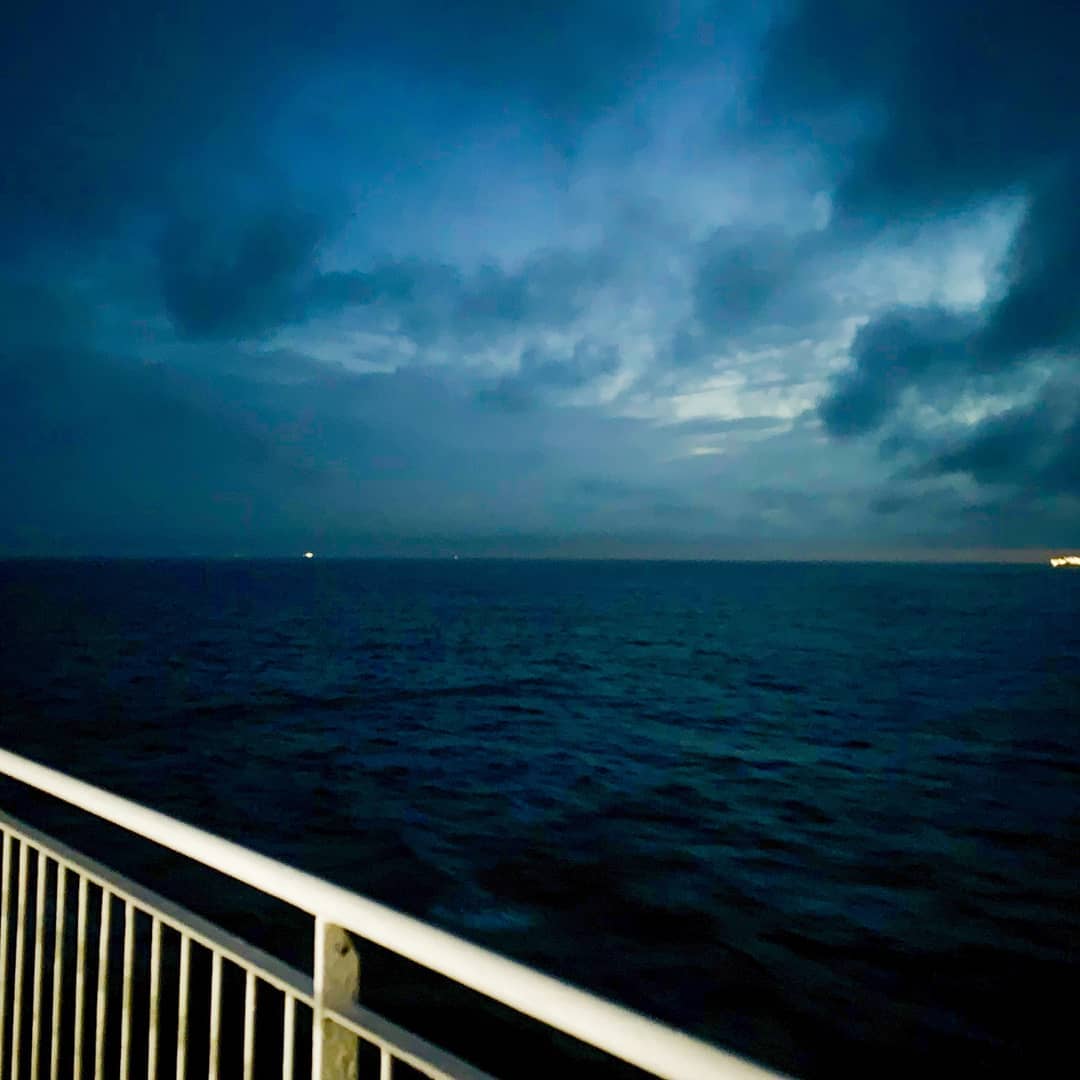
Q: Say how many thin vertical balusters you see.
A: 13